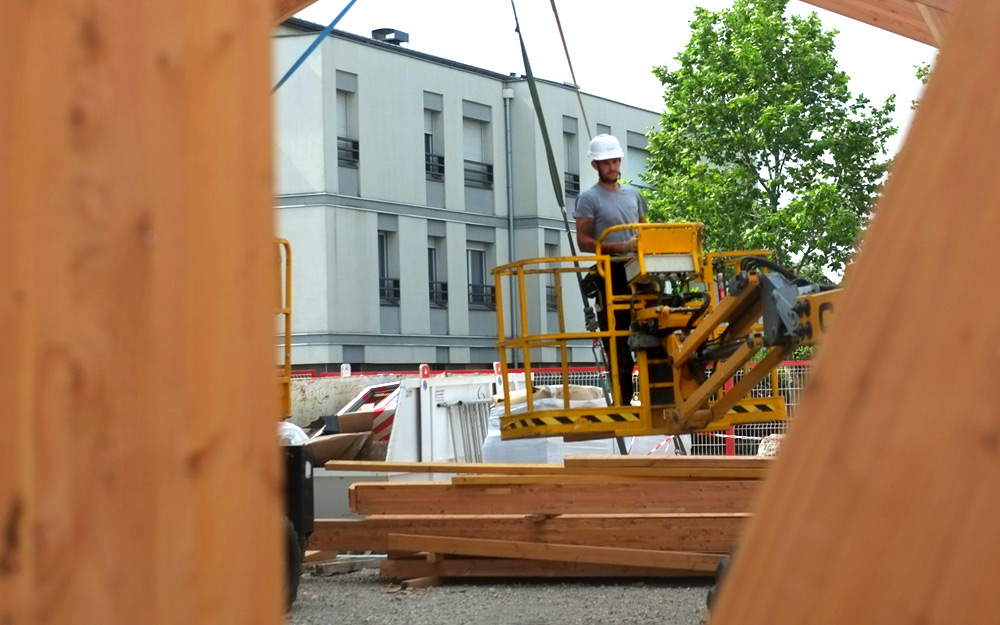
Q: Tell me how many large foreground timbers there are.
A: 2